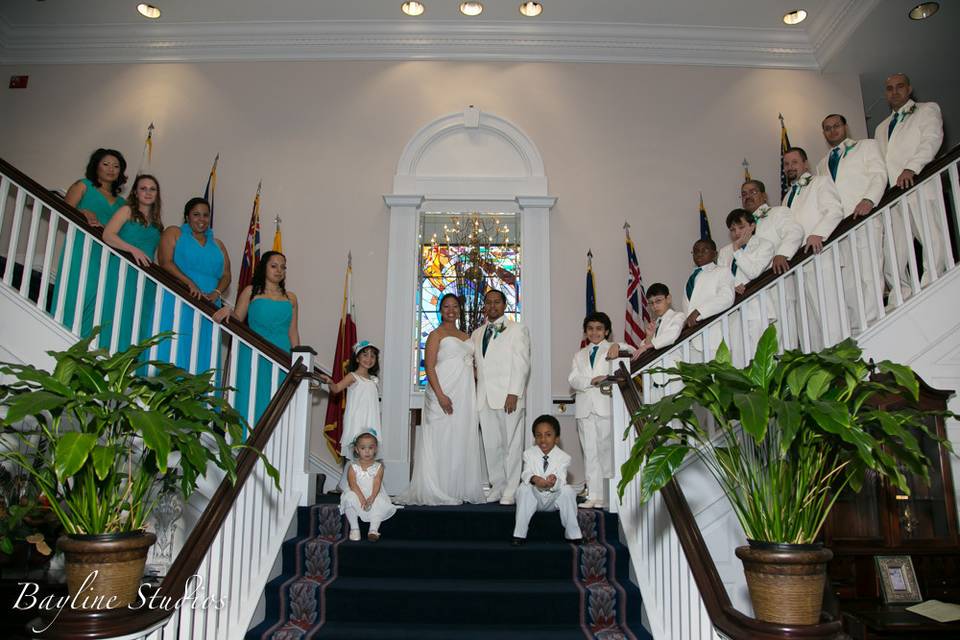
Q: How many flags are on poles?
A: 10